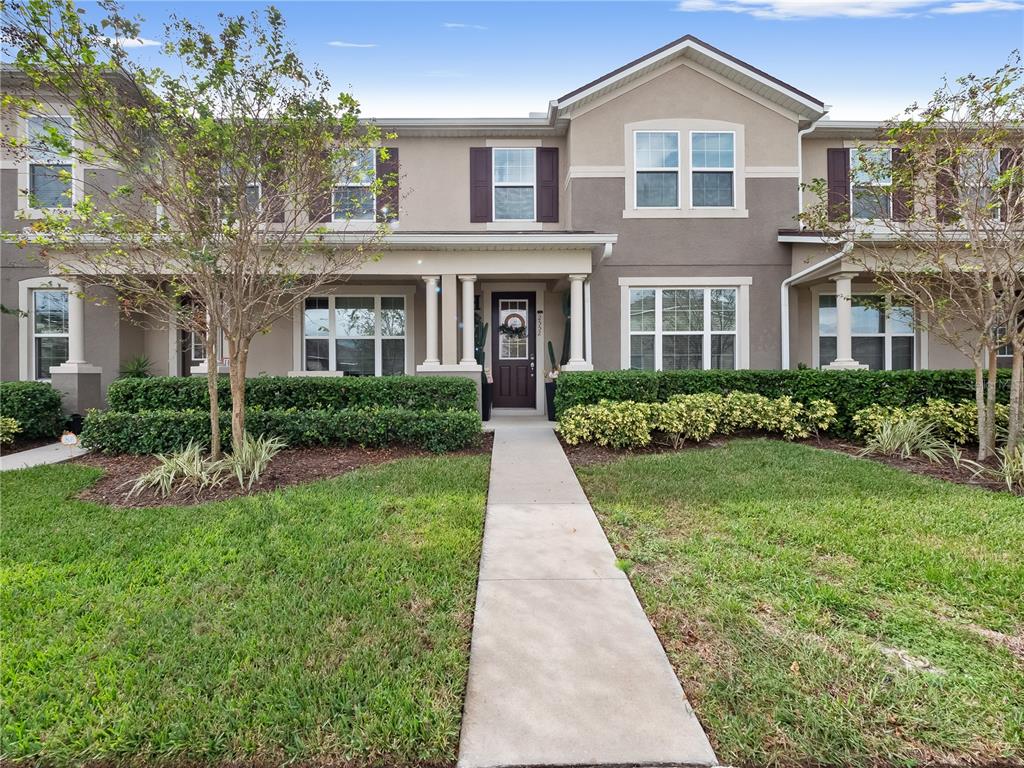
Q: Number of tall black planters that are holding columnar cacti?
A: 2